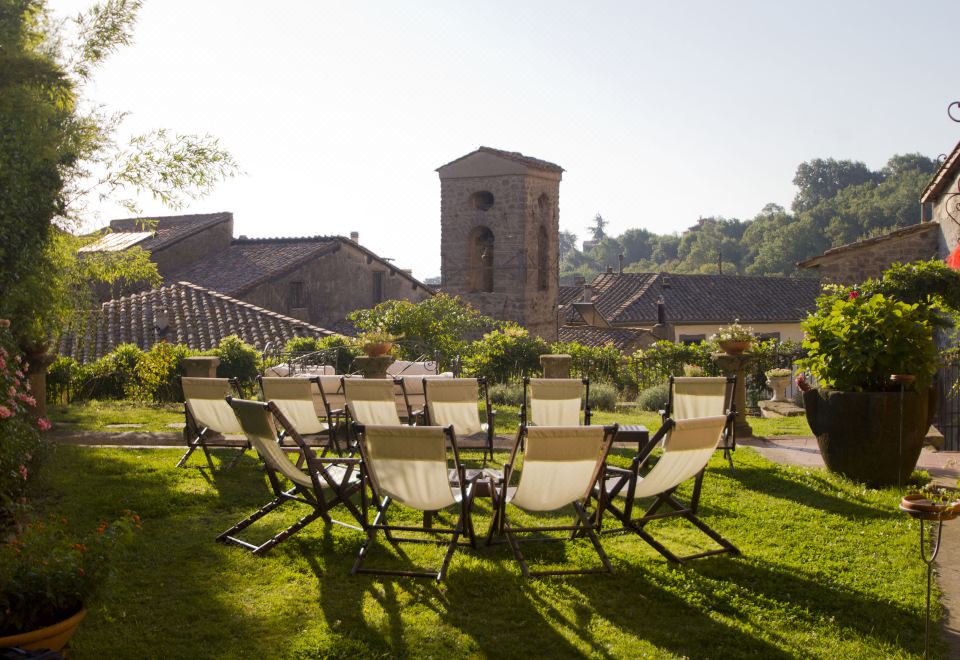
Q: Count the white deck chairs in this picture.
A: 10